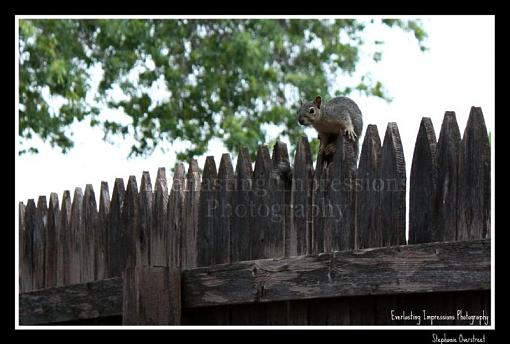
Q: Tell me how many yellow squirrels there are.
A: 0